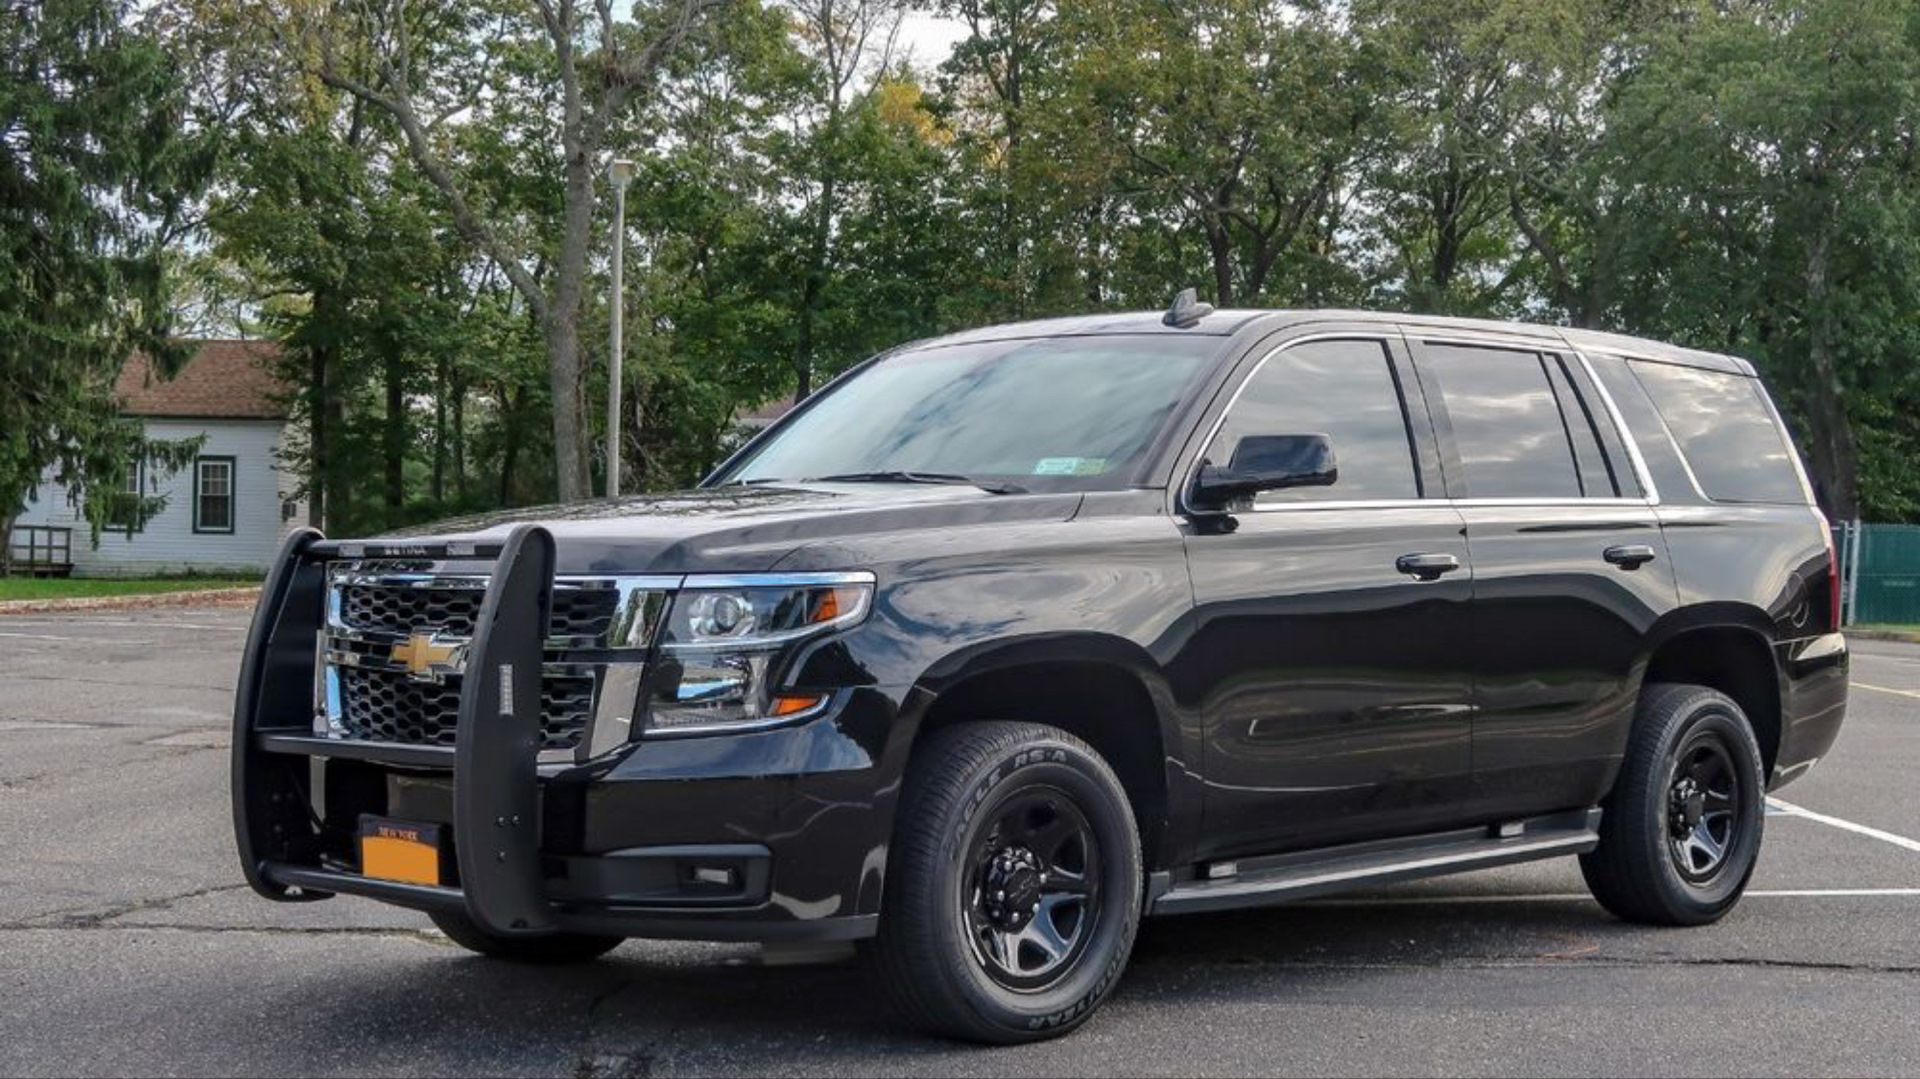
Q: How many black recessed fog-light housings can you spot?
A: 1